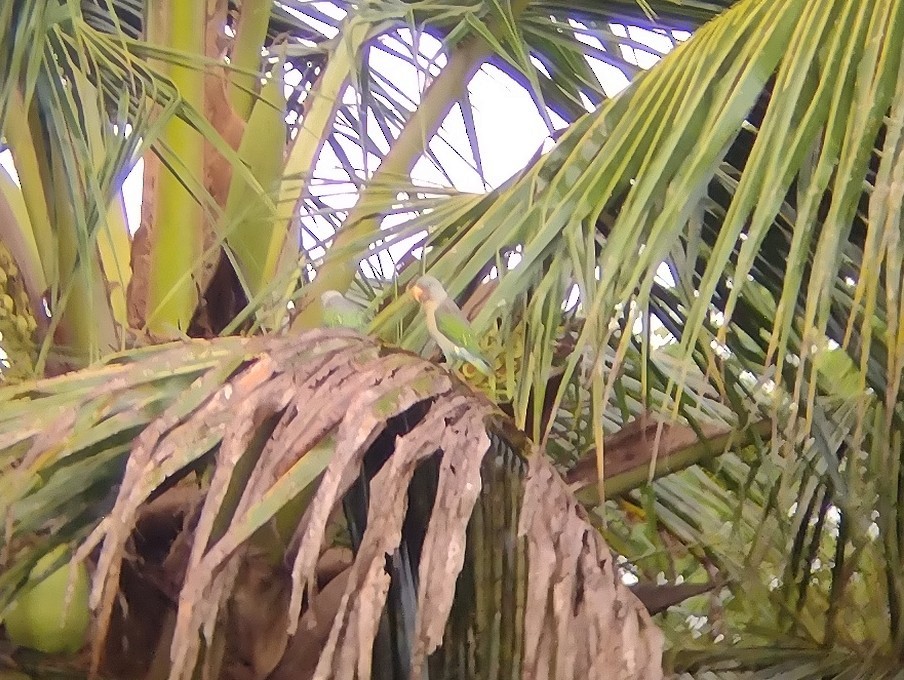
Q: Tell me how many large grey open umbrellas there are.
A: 0